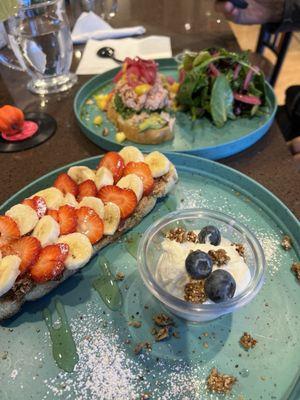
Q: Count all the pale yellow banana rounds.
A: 13